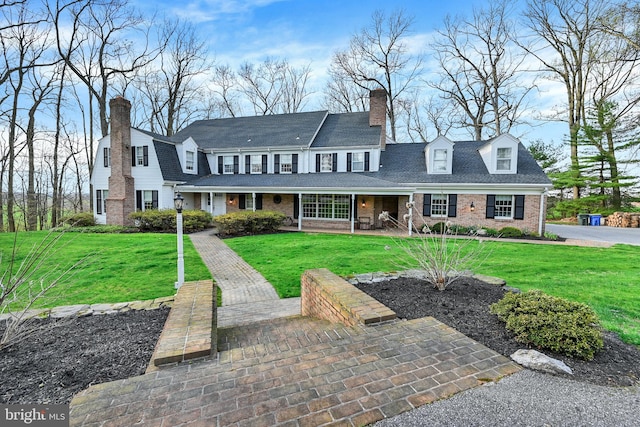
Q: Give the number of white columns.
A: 5